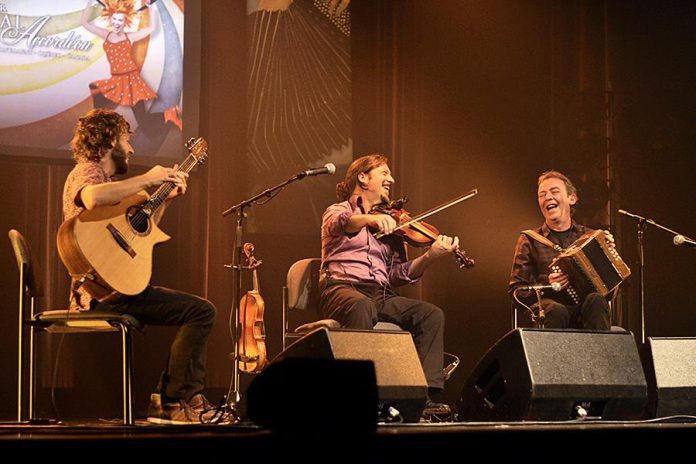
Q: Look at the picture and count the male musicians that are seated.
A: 3